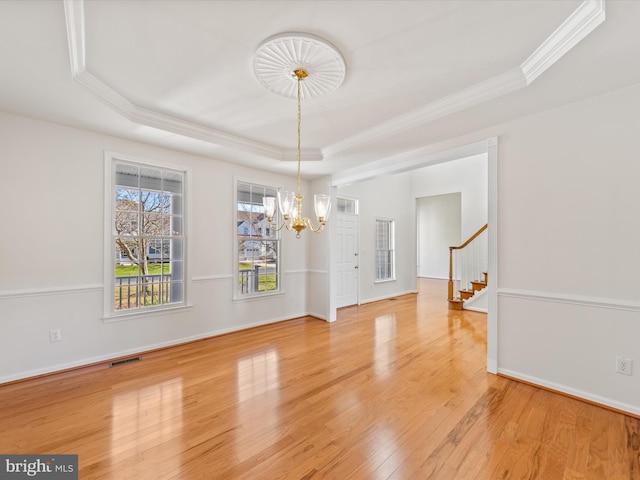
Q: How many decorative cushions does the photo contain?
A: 0